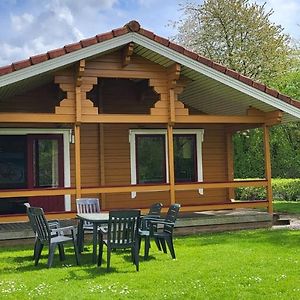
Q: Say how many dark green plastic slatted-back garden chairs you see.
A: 6